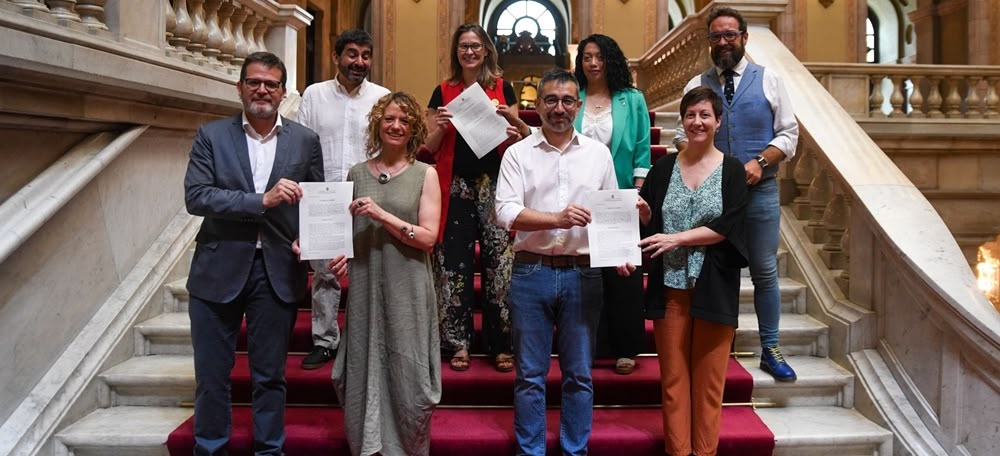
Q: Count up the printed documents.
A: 3